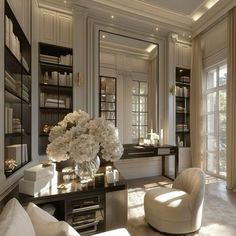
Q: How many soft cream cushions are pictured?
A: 2